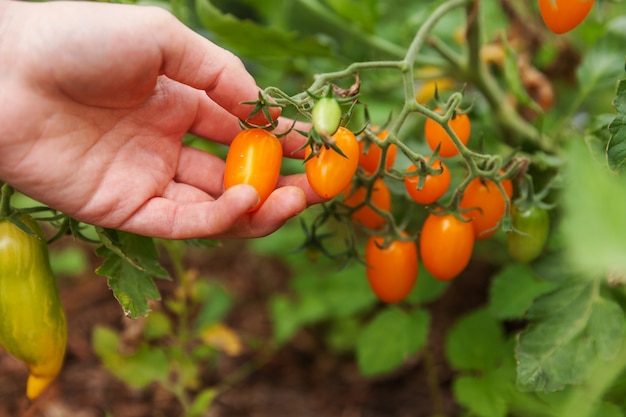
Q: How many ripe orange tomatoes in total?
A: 10